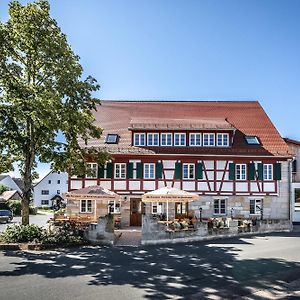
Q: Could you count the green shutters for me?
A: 11